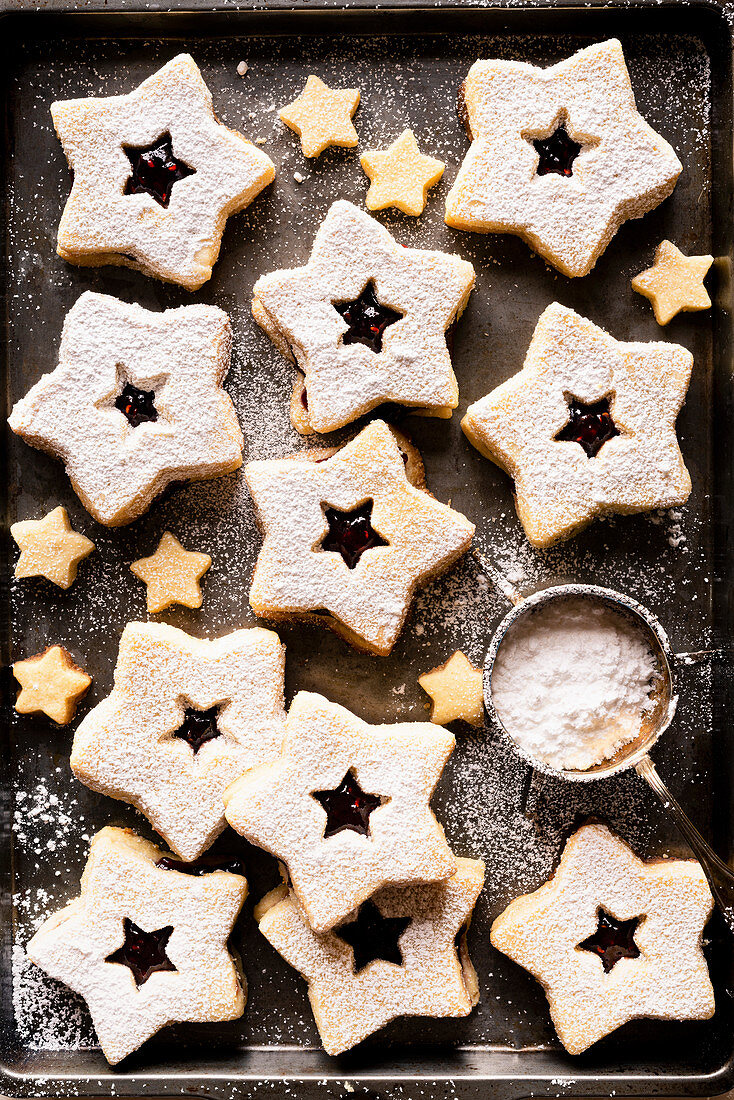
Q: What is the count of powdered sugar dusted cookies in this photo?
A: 11